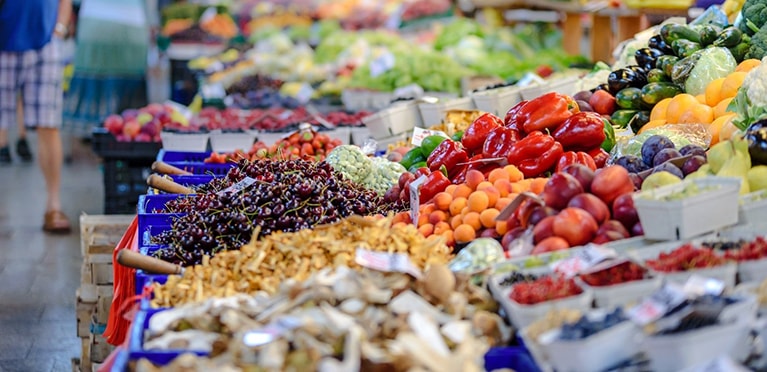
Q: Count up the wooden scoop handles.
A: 3